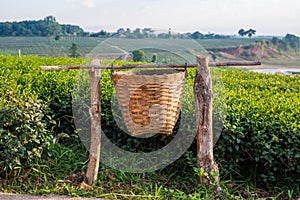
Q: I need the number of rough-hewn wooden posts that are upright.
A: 2